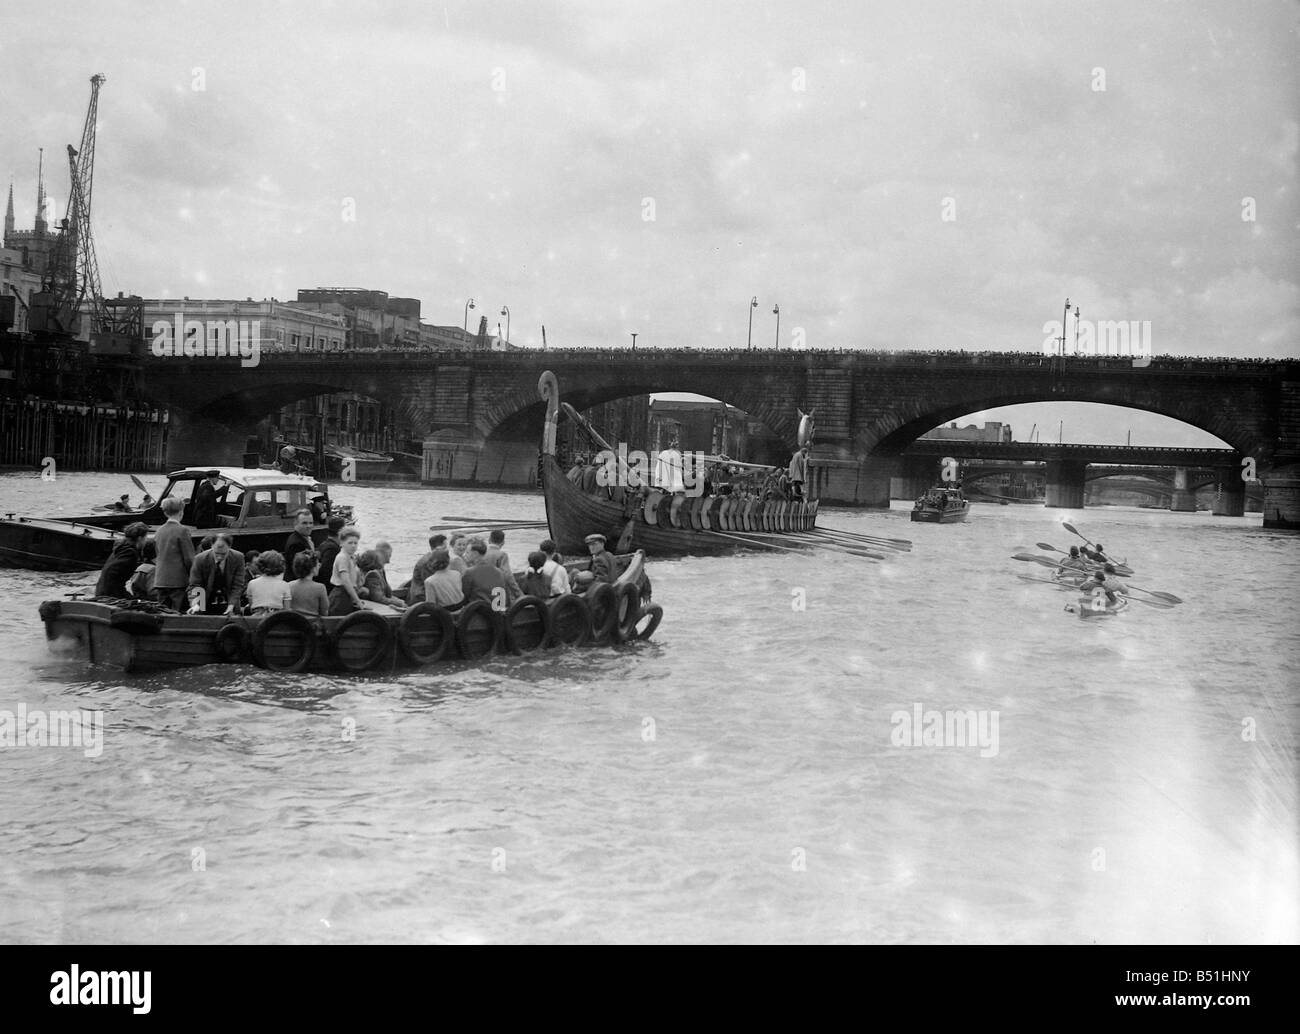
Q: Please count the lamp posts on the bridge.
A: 6